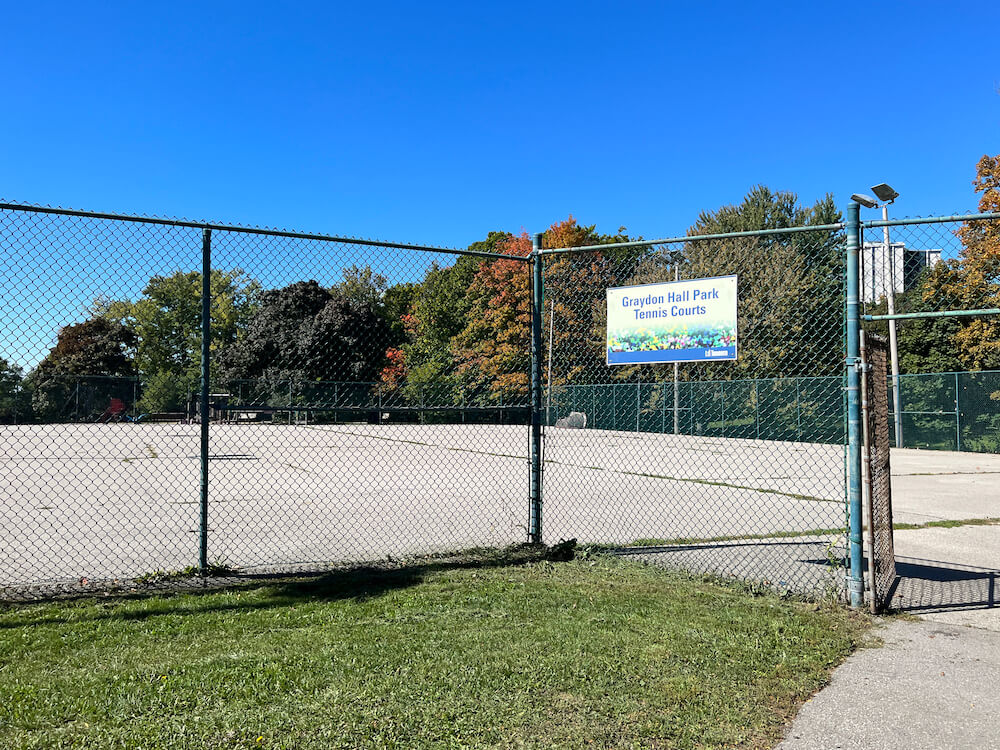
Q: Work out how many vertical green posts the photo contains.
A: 3